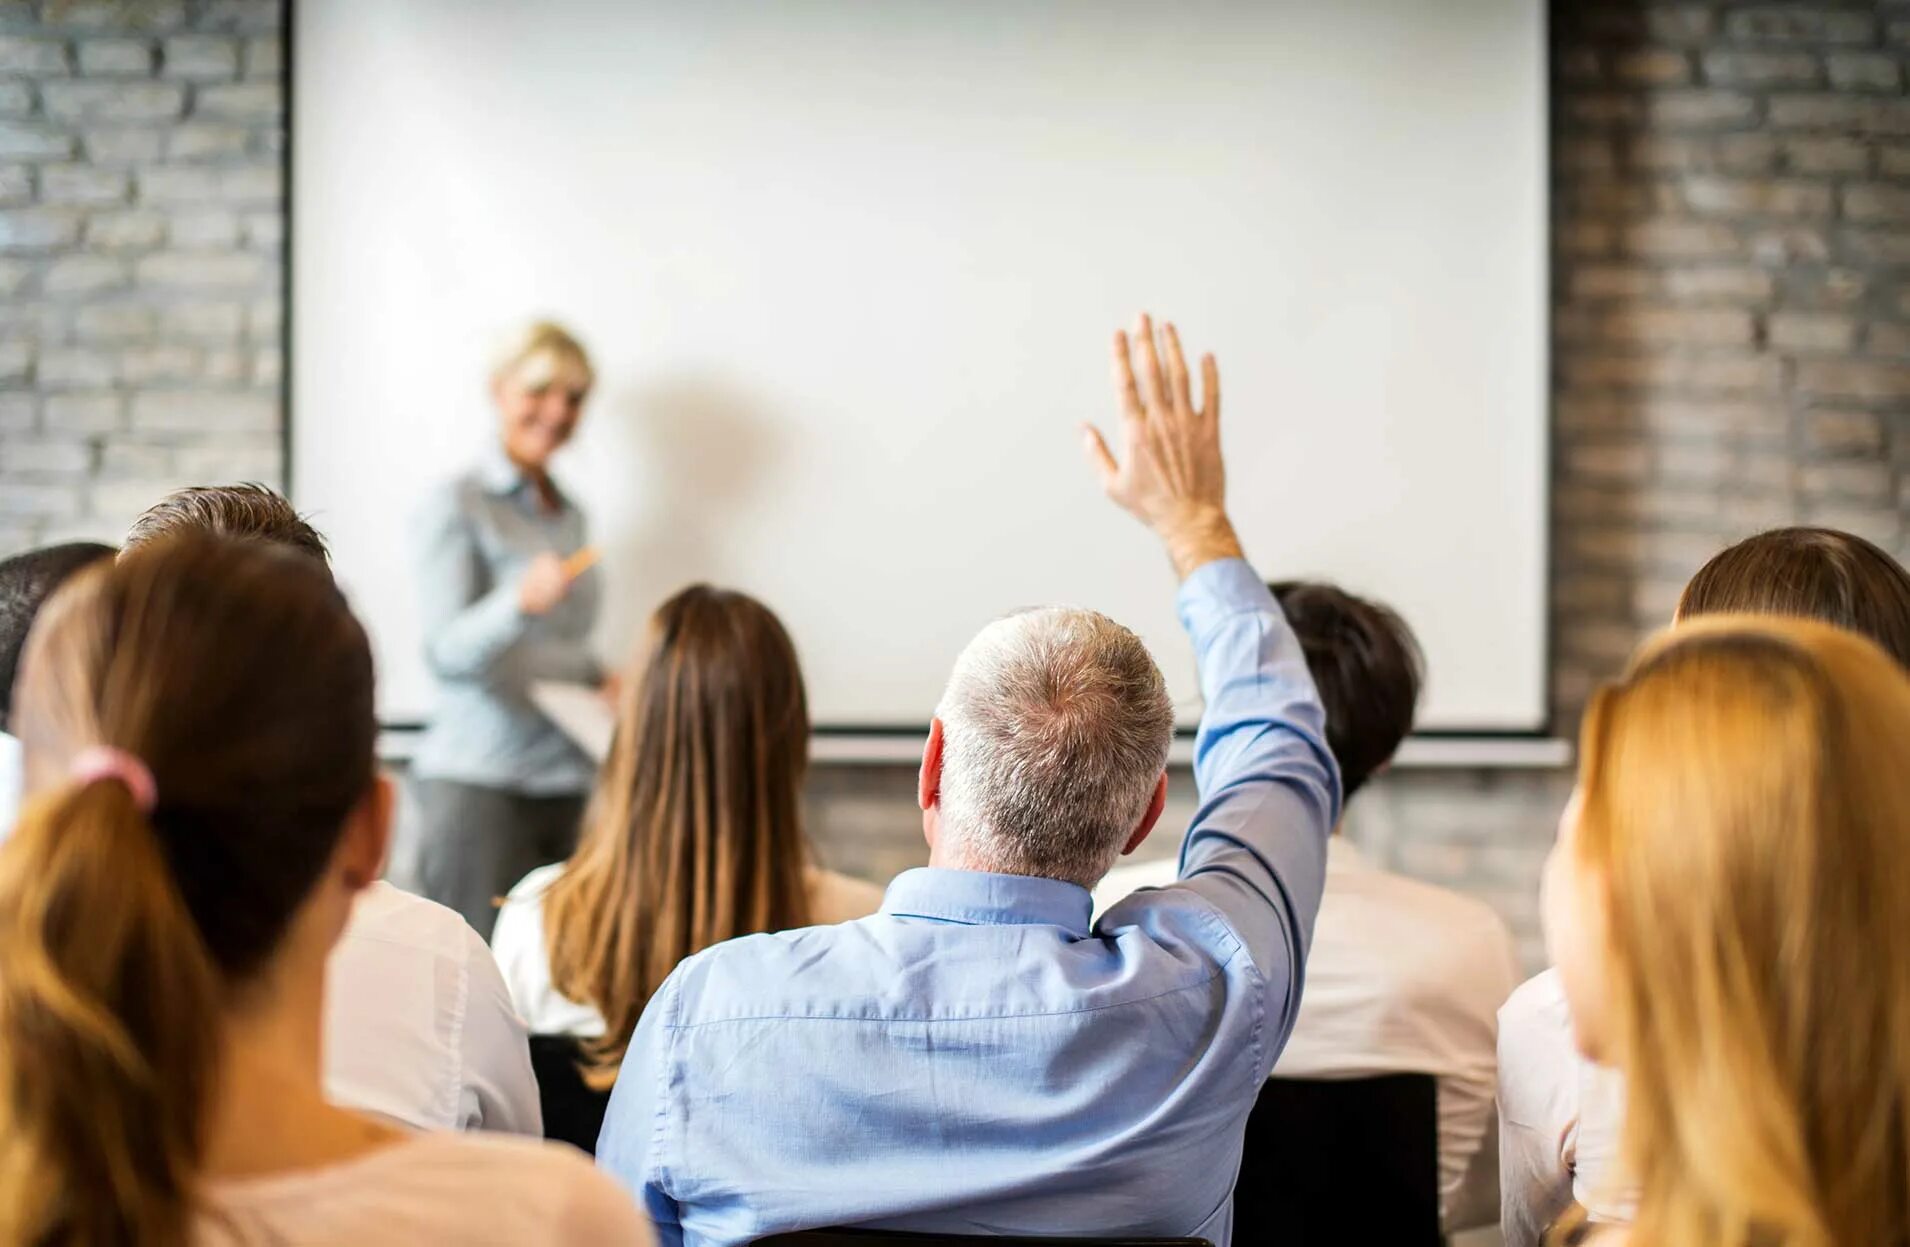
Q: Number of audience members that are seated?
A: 8